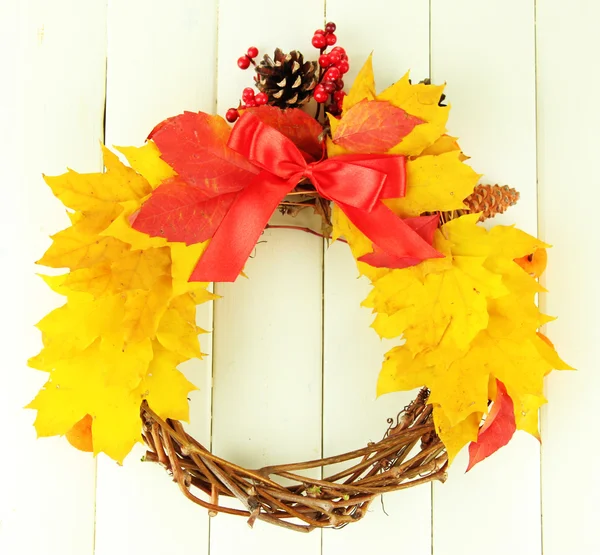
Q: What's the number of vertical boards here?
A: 6